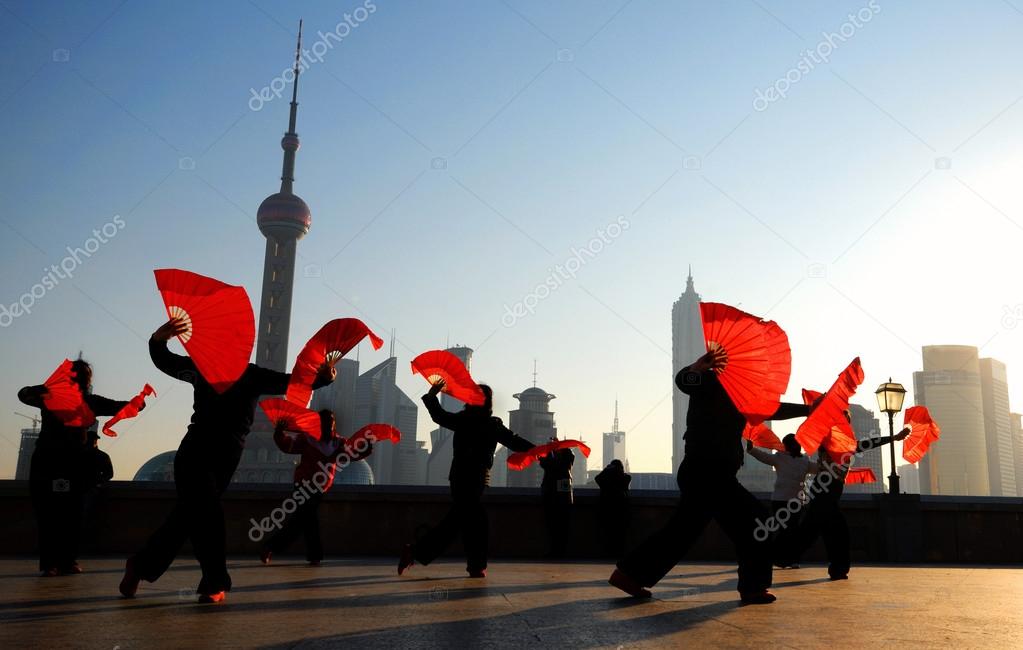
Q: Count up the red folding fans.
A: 14